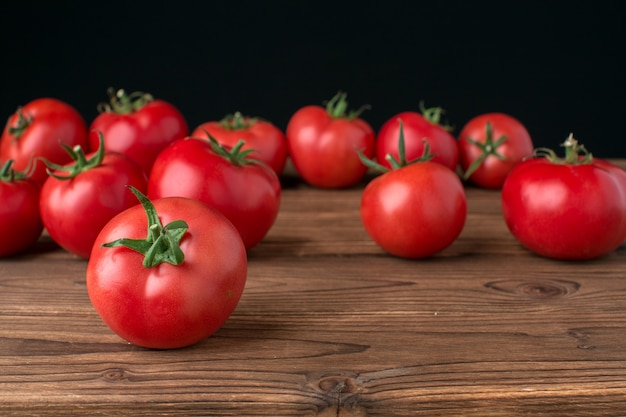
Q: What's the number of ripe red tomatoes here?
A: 12